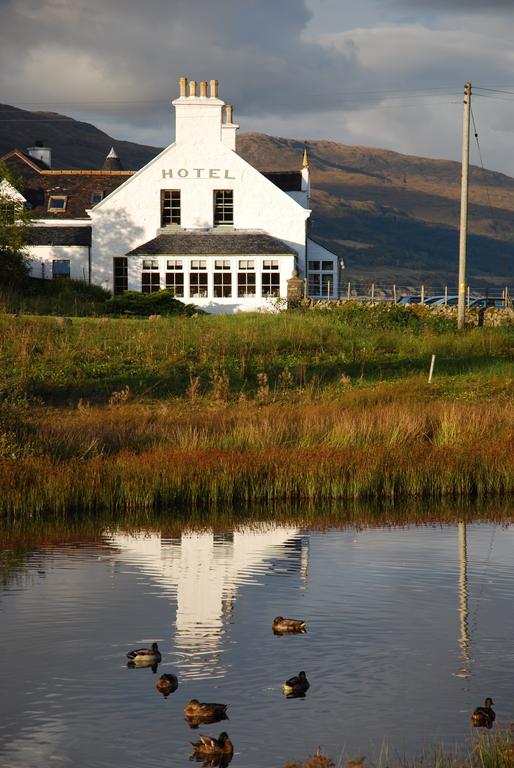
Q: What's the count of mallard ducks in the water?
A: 7